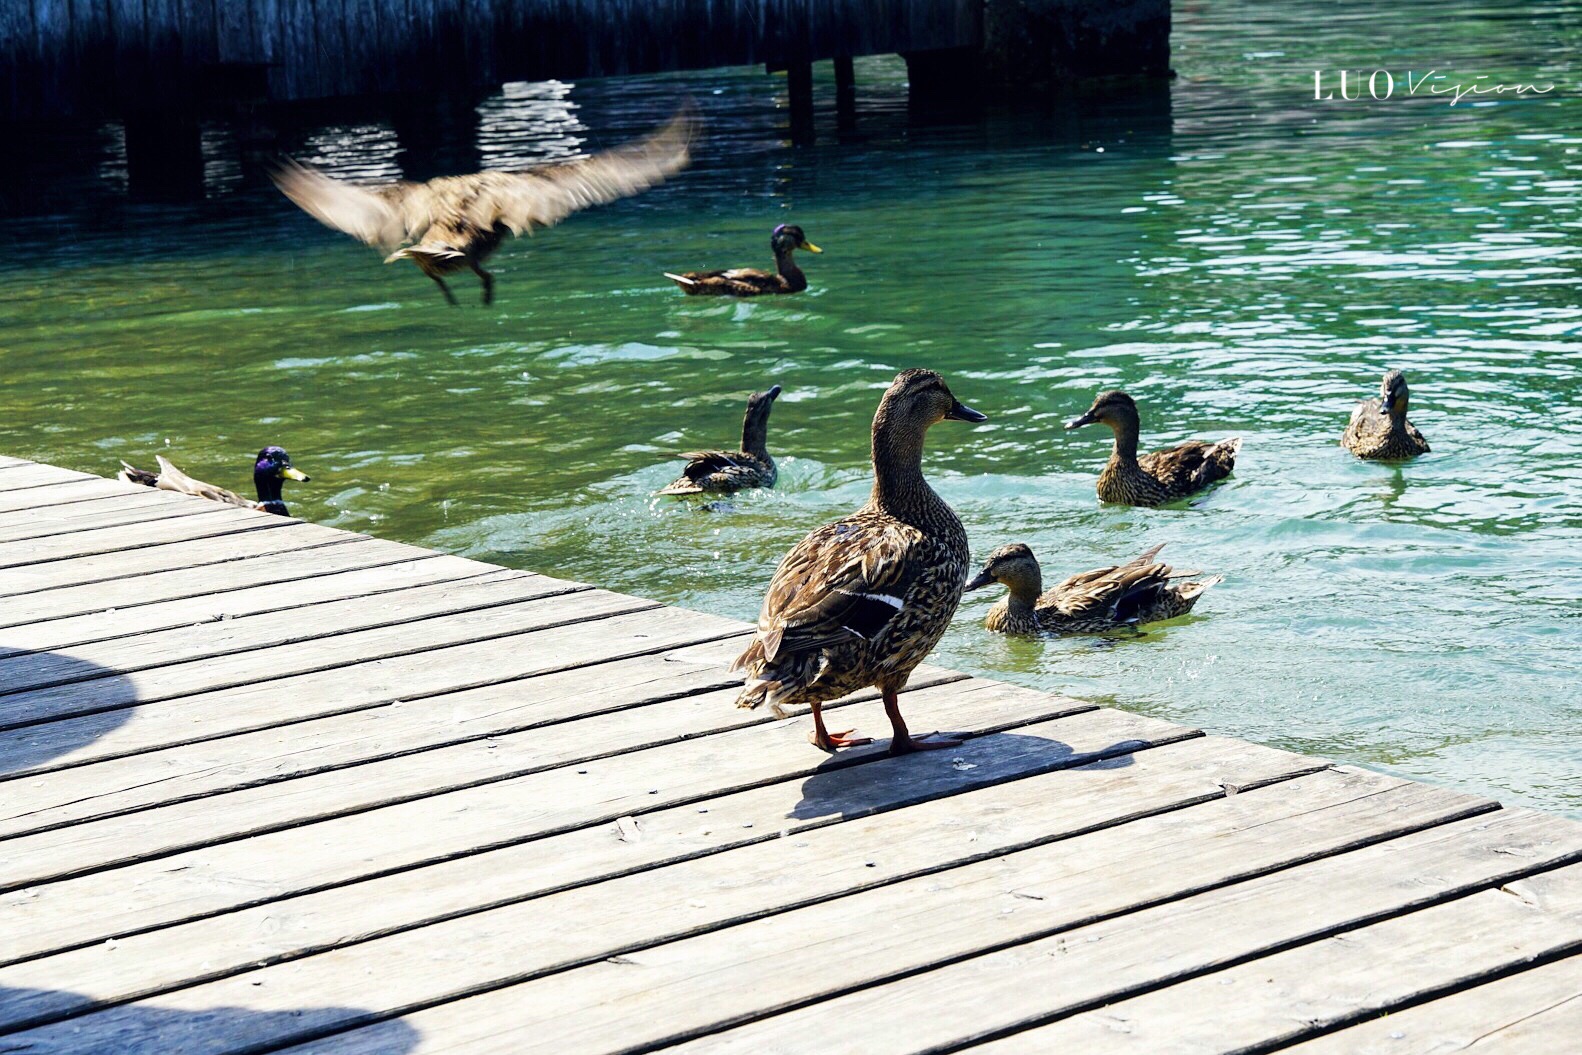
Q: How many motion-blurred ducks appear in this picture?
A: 1